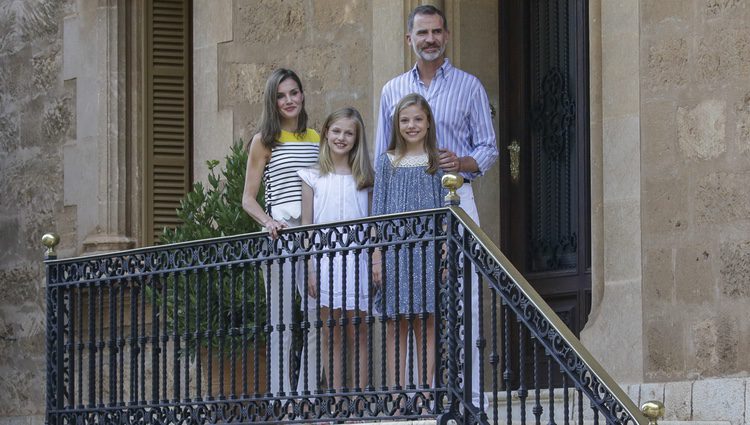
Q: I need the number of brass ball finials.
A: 3